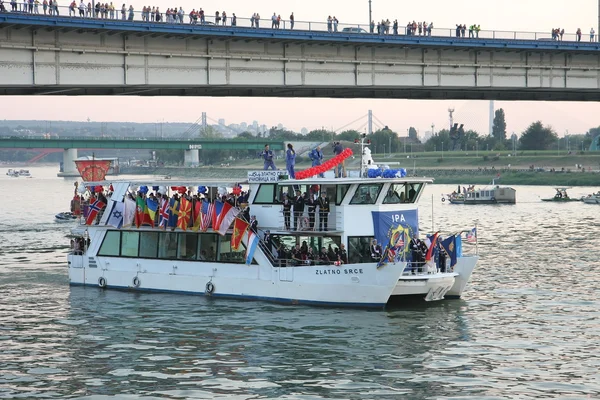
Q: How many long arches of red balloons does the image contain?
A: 1